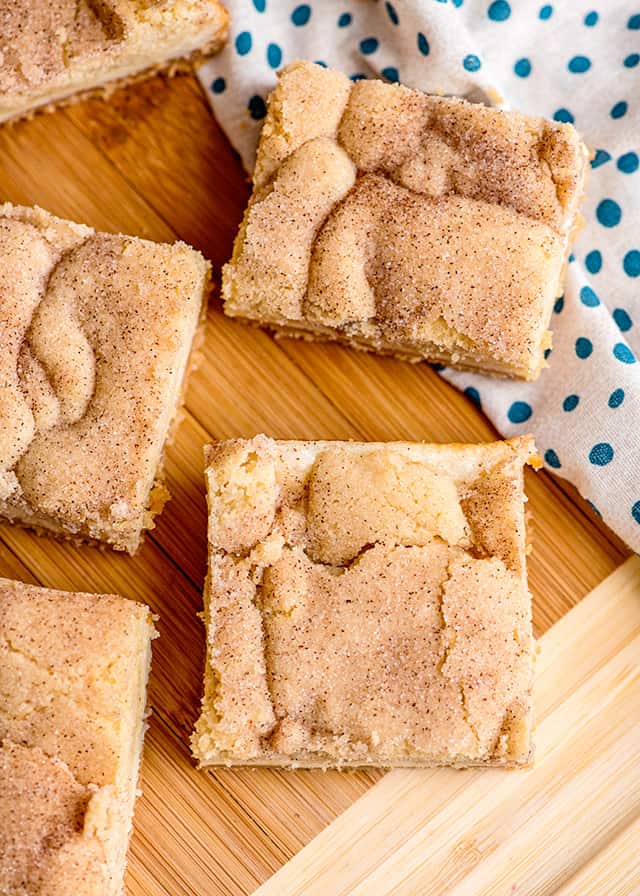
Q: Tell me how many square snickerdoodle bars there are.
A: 5